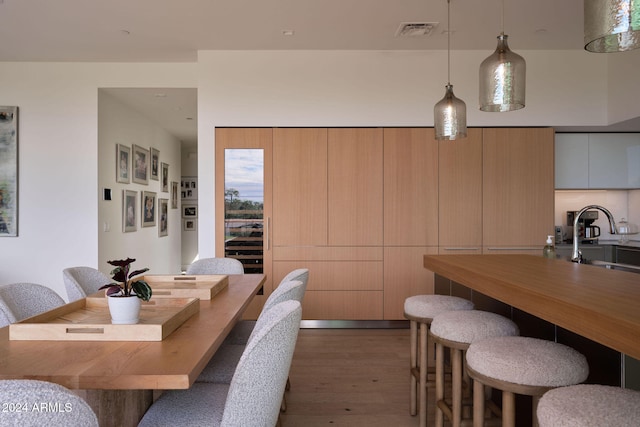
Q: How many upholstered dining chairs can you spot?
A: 7